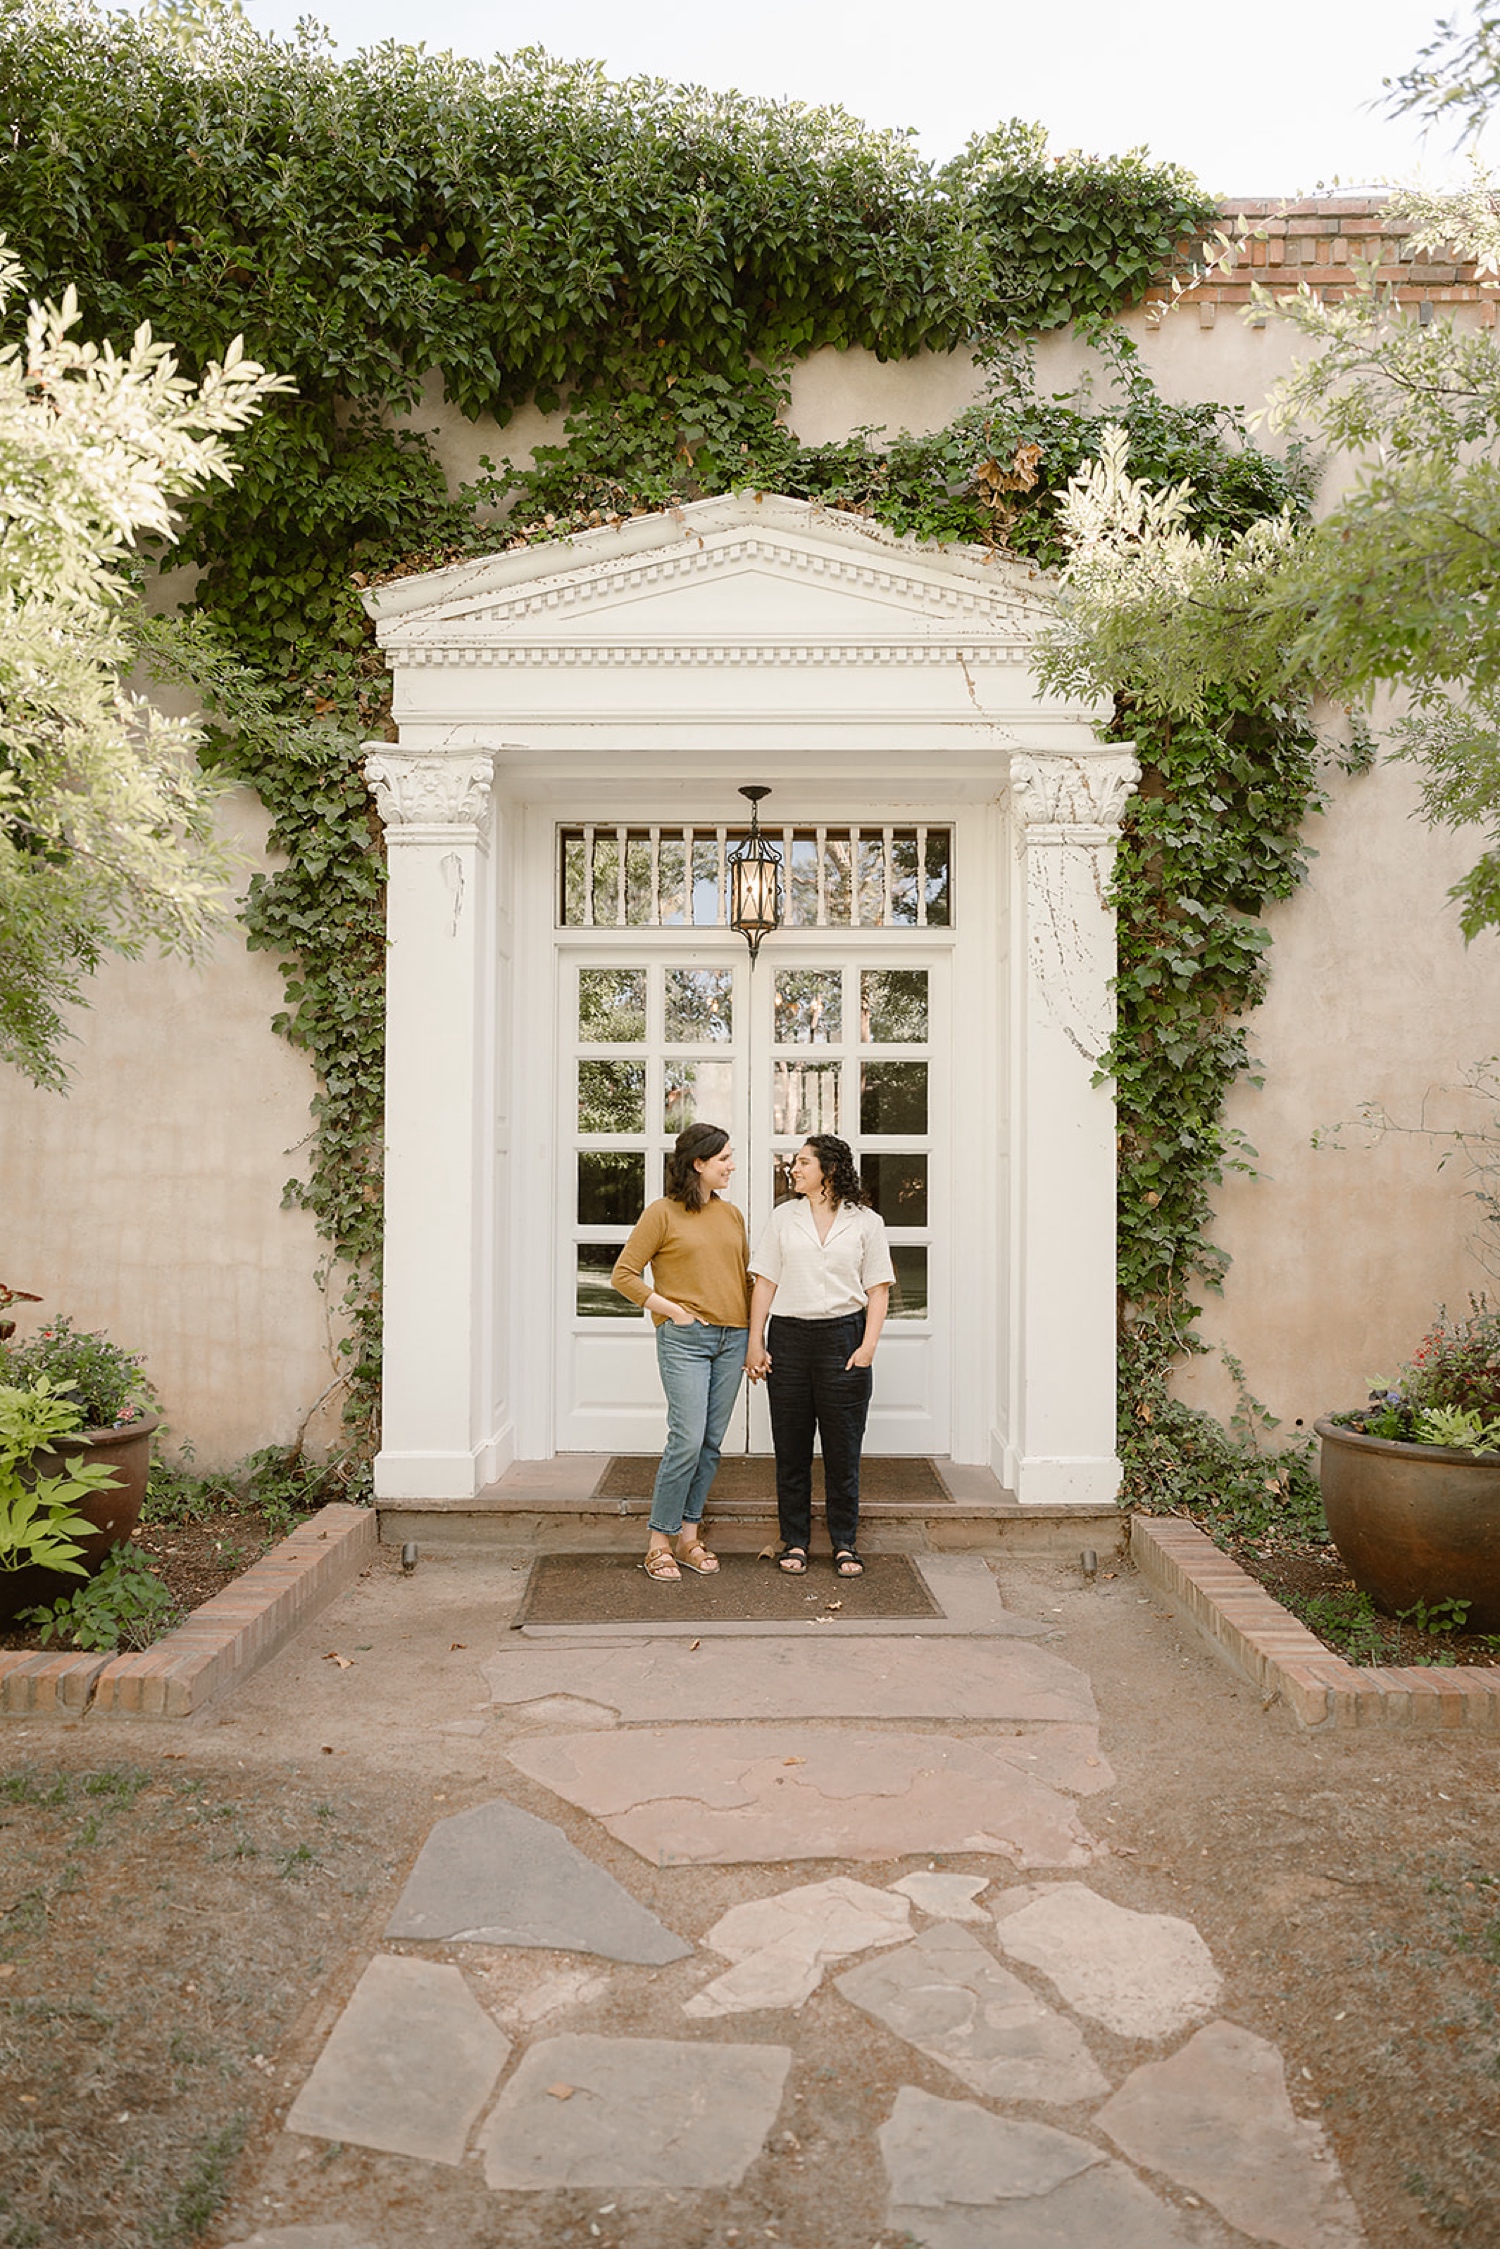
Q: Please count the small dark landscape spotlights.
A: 2